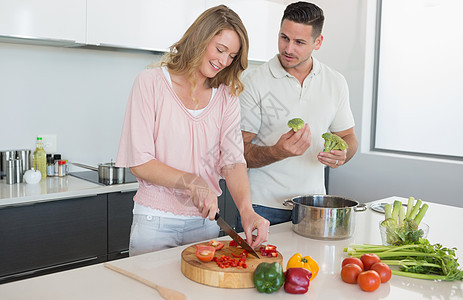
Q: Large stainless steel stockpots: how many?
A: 1